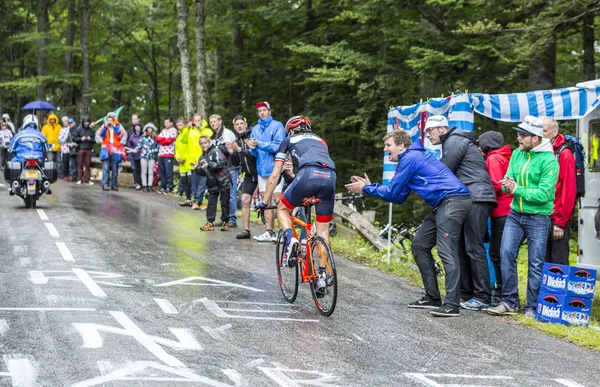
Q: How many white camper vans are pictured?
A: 1